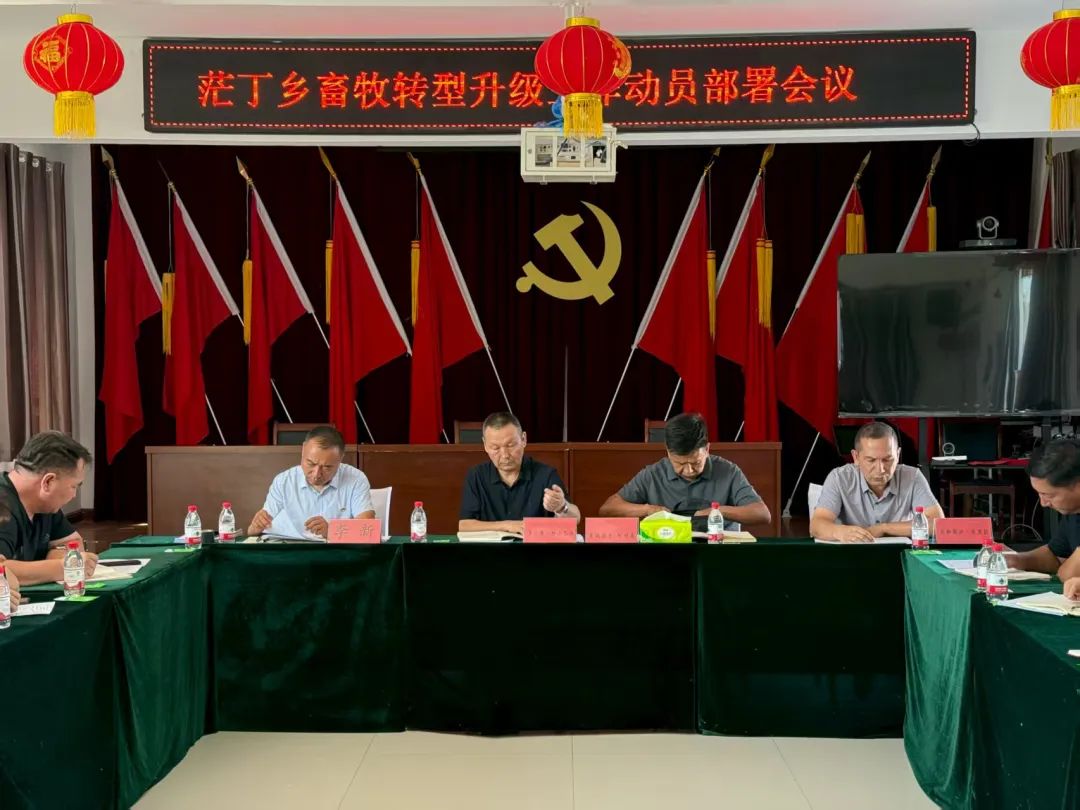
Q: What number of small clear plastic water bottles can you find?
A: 9